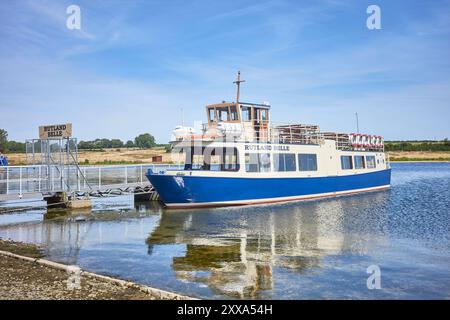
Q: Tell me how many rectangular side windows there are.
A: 6